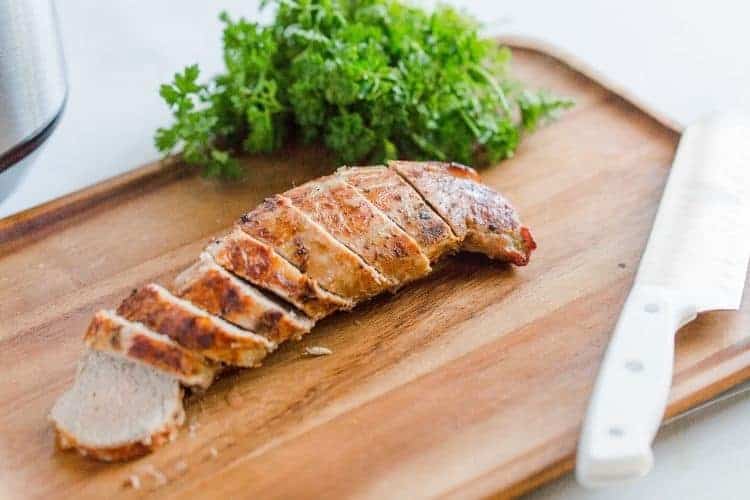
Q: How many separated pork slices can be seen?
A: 9